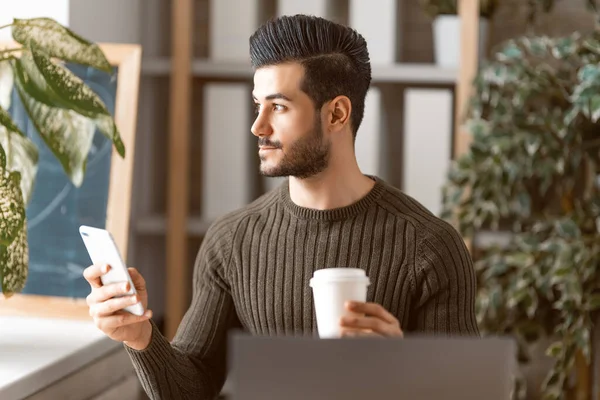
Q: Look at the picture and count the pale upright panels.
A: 6